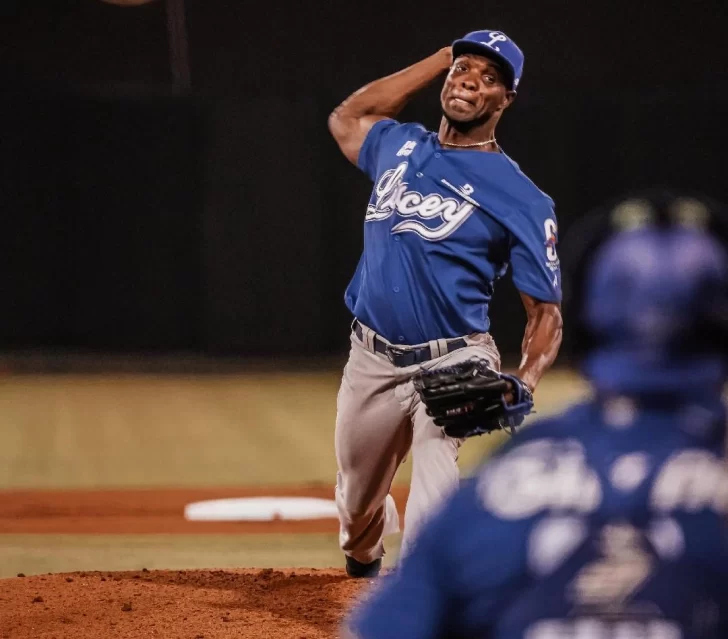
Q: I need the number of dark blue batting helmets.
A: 1